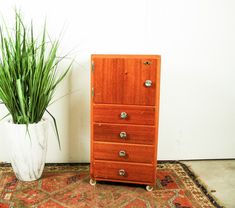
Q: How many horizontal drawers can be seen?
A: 4